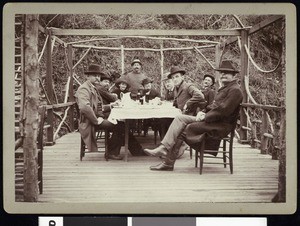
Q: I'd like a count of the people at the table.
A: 9